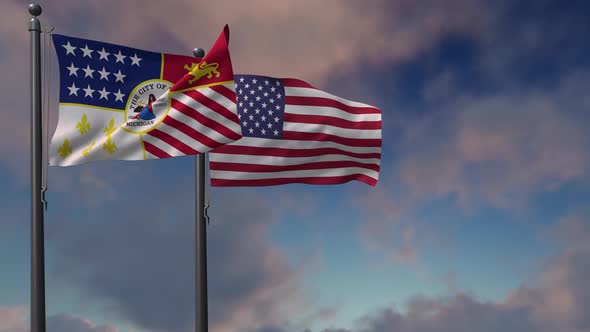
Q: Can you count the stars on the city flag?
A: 13